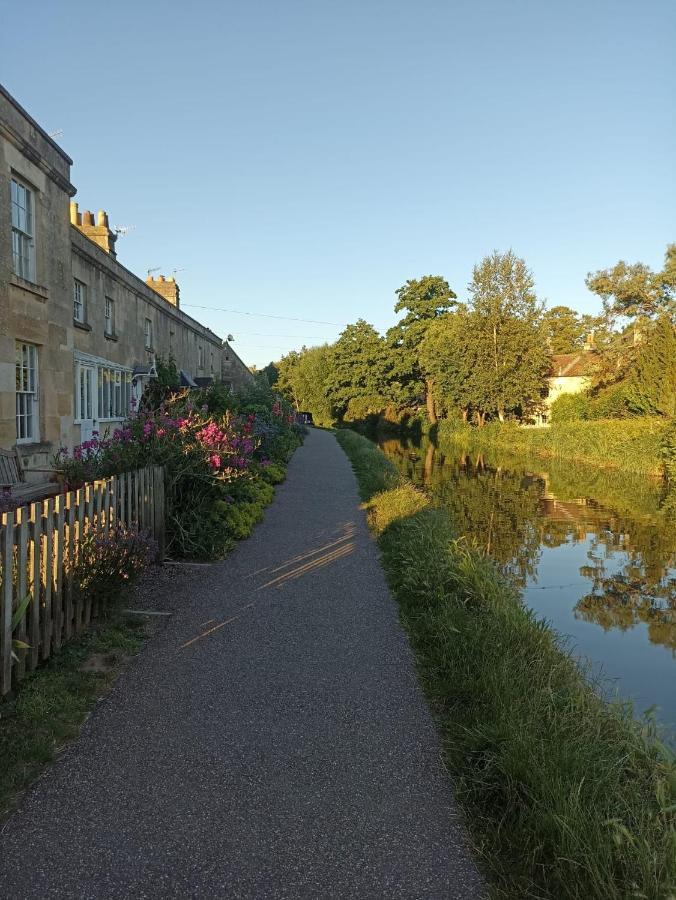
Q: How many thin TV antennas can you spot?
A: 4